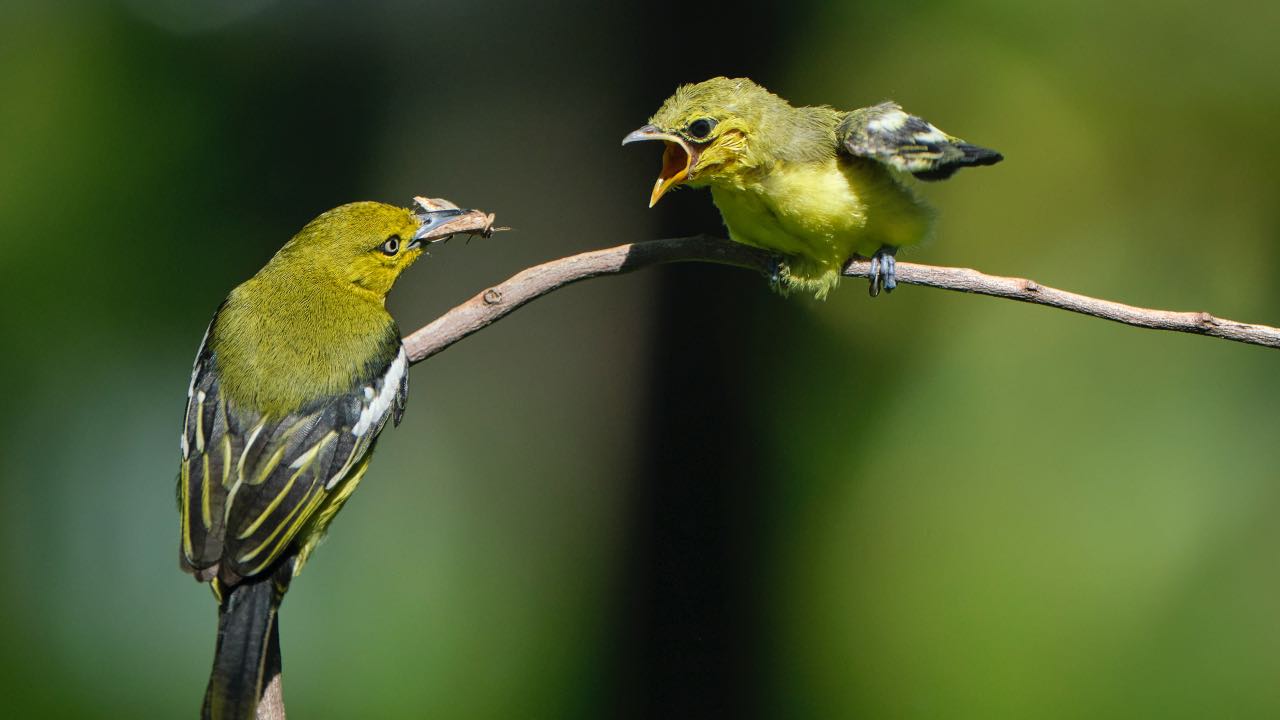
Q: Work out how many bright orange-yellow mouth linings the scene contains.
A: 1